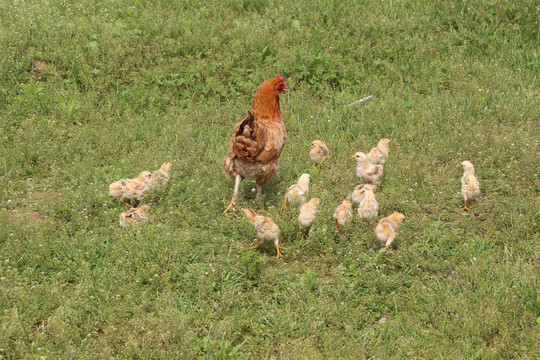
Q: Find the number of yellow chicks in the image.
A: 14